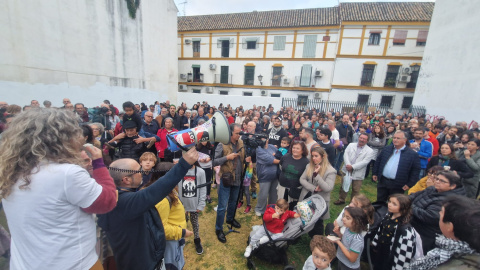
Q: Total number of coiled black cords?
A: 1